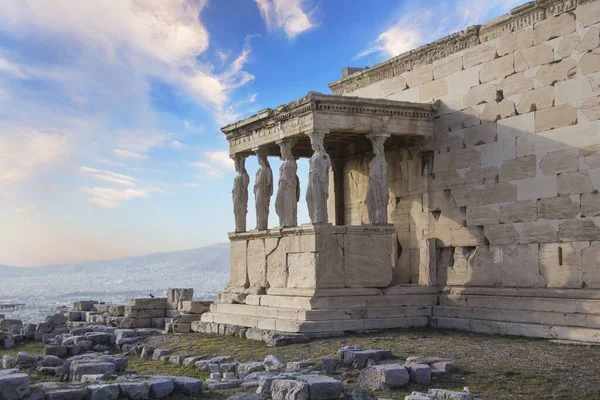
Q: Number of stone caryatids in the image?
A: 5